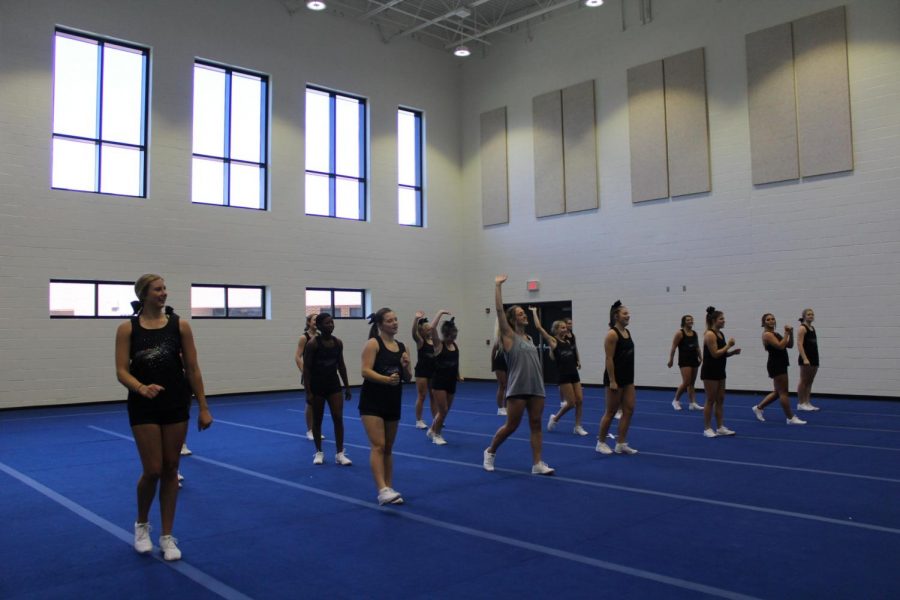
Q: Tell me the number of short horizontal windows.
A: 3